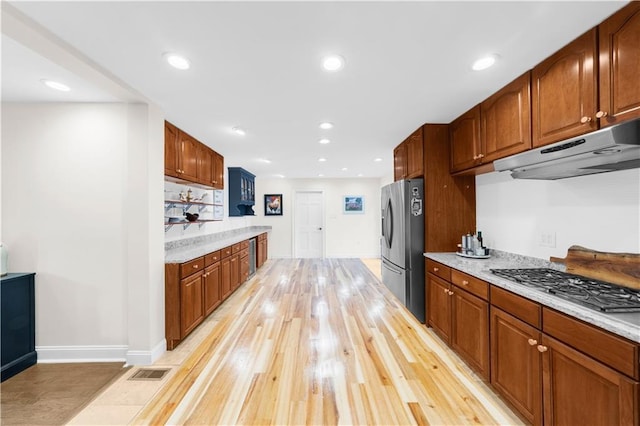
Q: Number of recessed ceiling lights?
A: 14